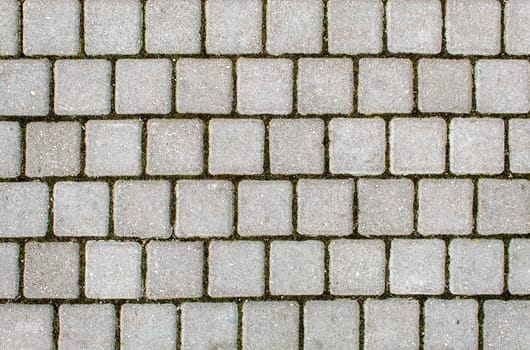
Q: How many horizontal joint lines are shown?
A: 5